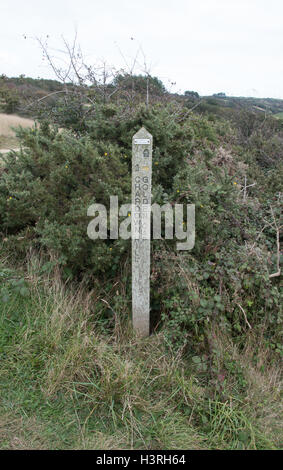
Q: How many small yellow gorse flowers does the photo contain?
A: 12